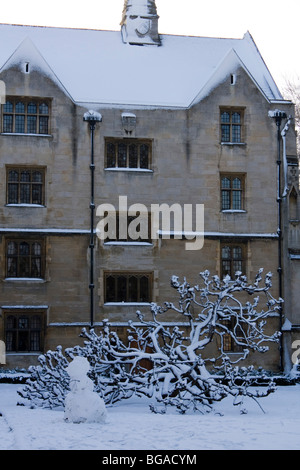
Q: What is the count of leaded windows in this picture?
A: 11